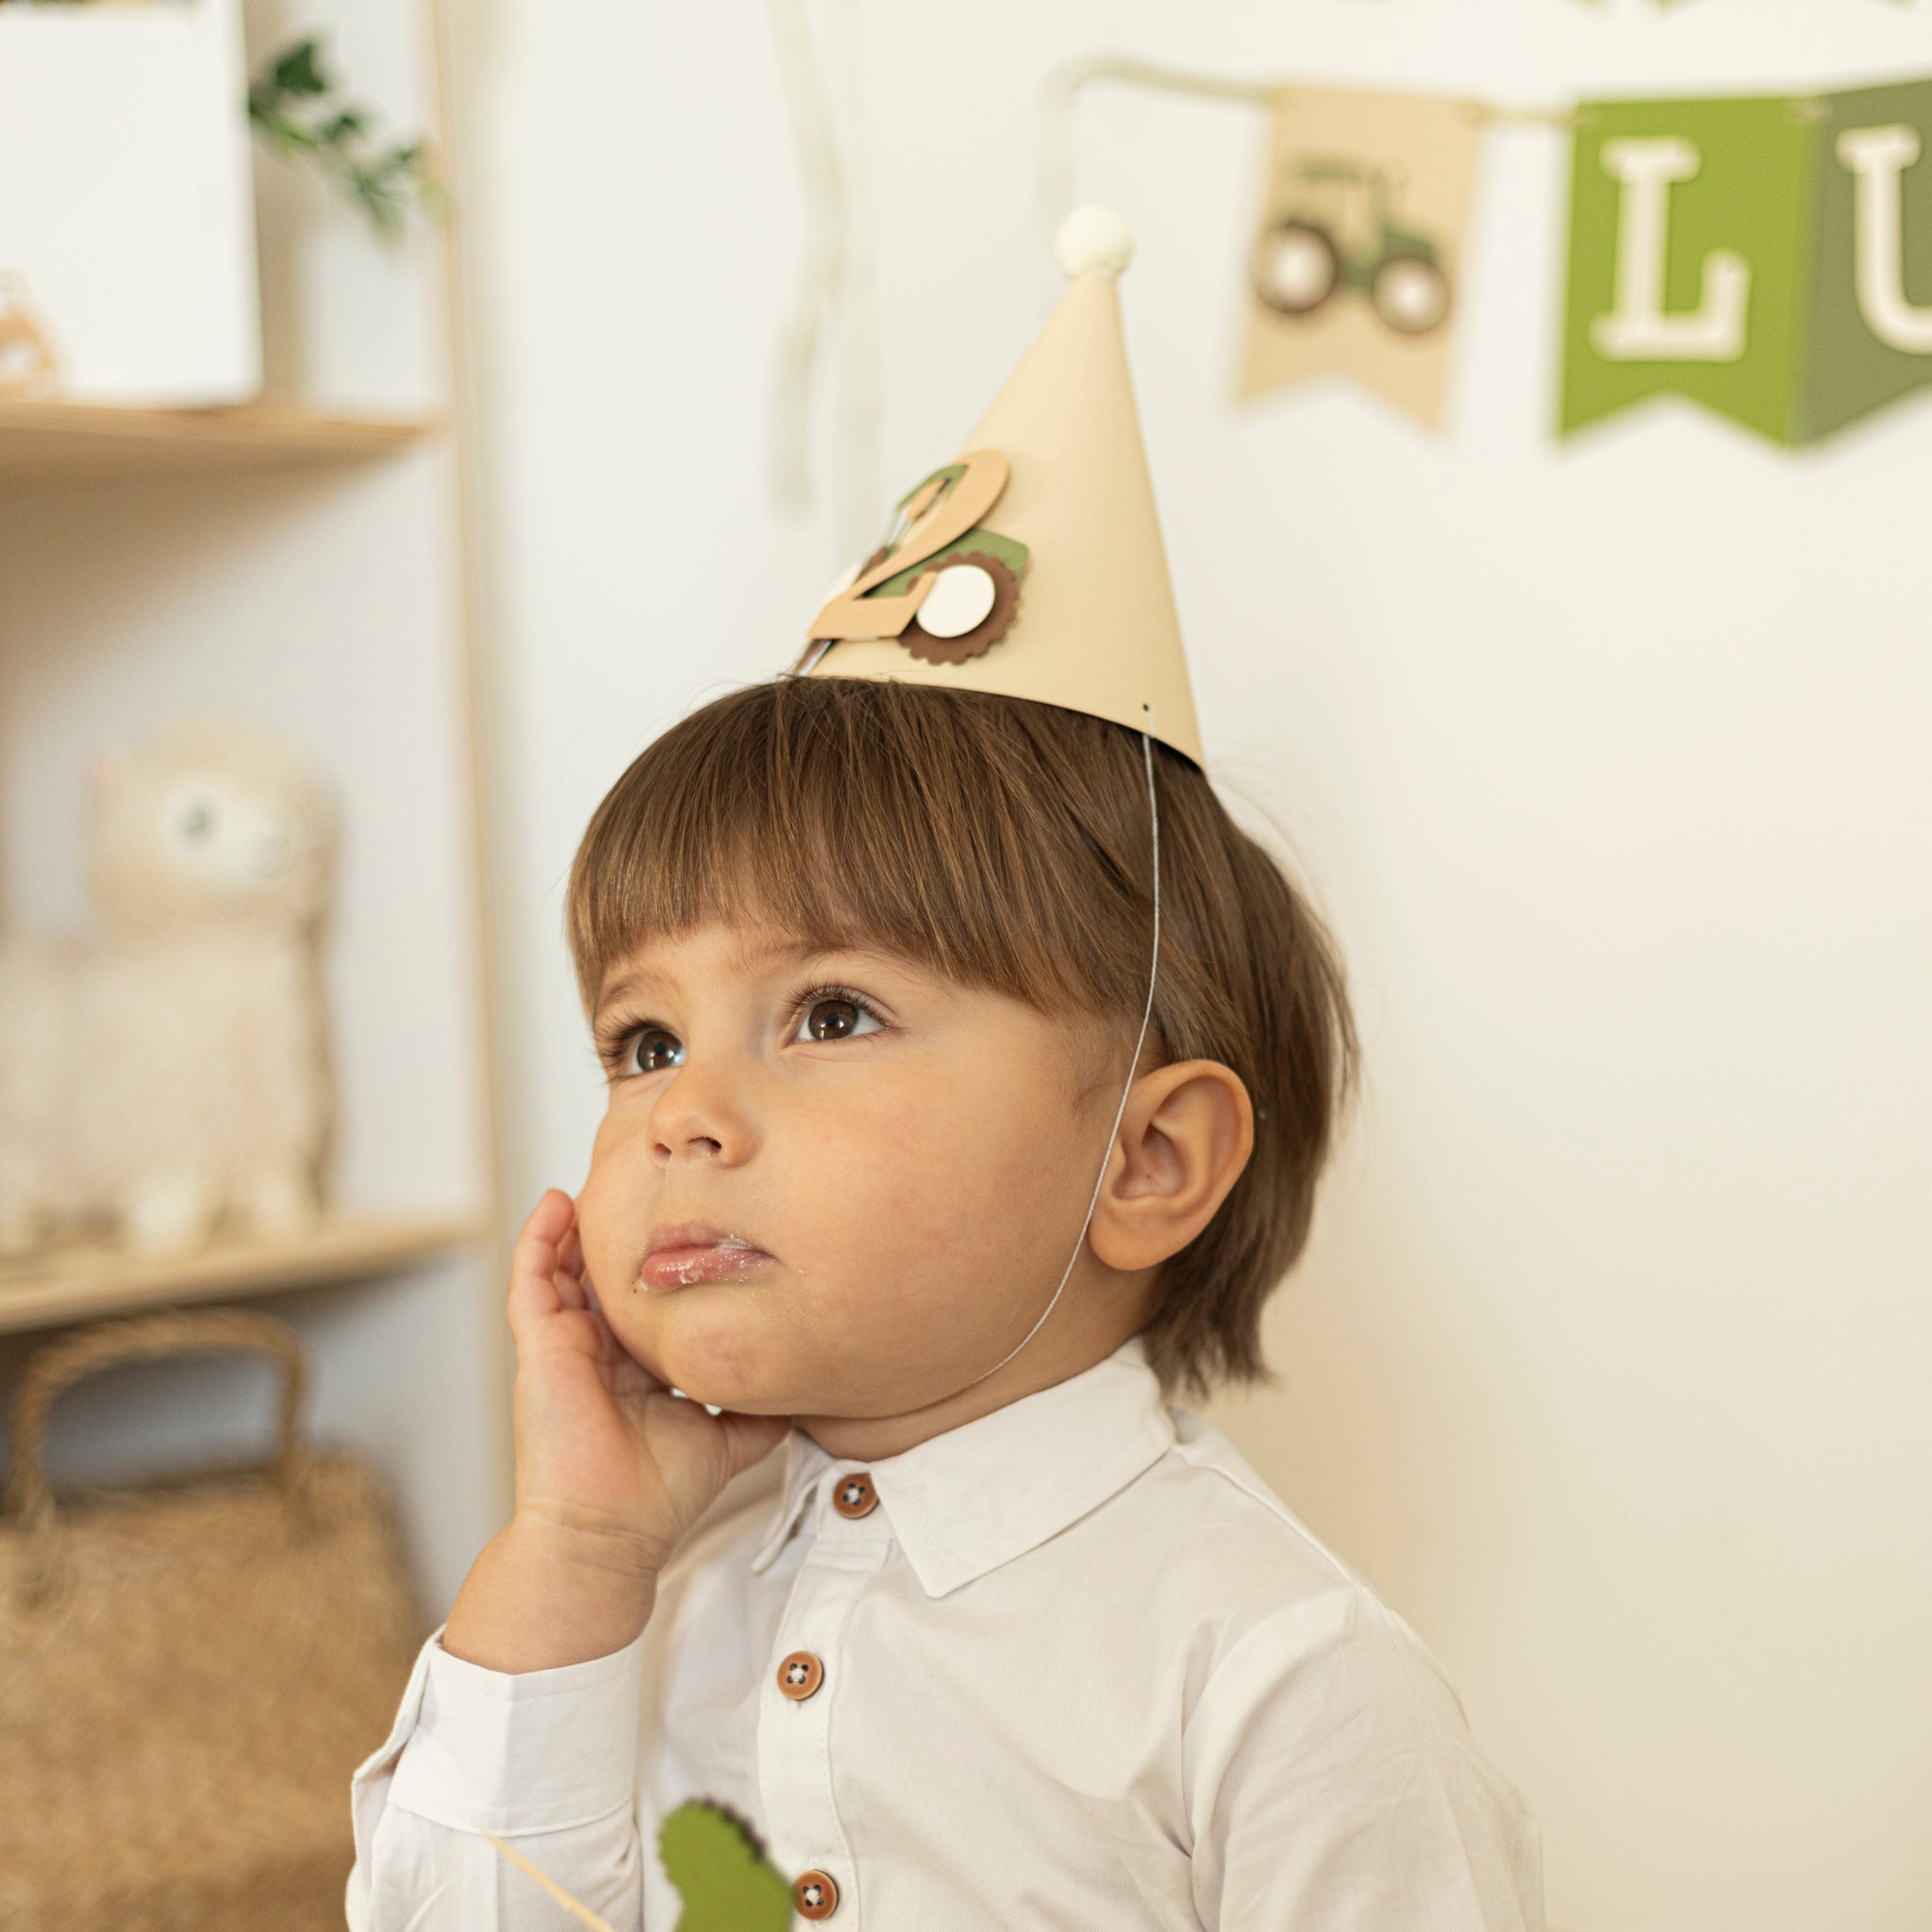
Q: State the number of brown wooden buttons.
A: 3